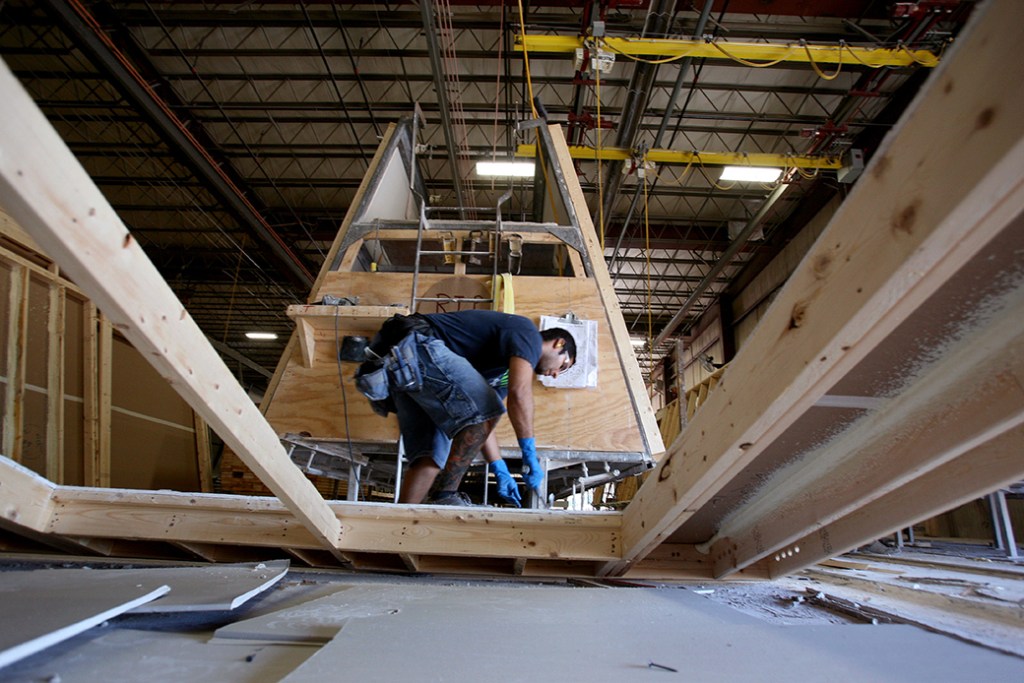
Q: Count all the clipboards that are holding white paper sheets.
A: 1